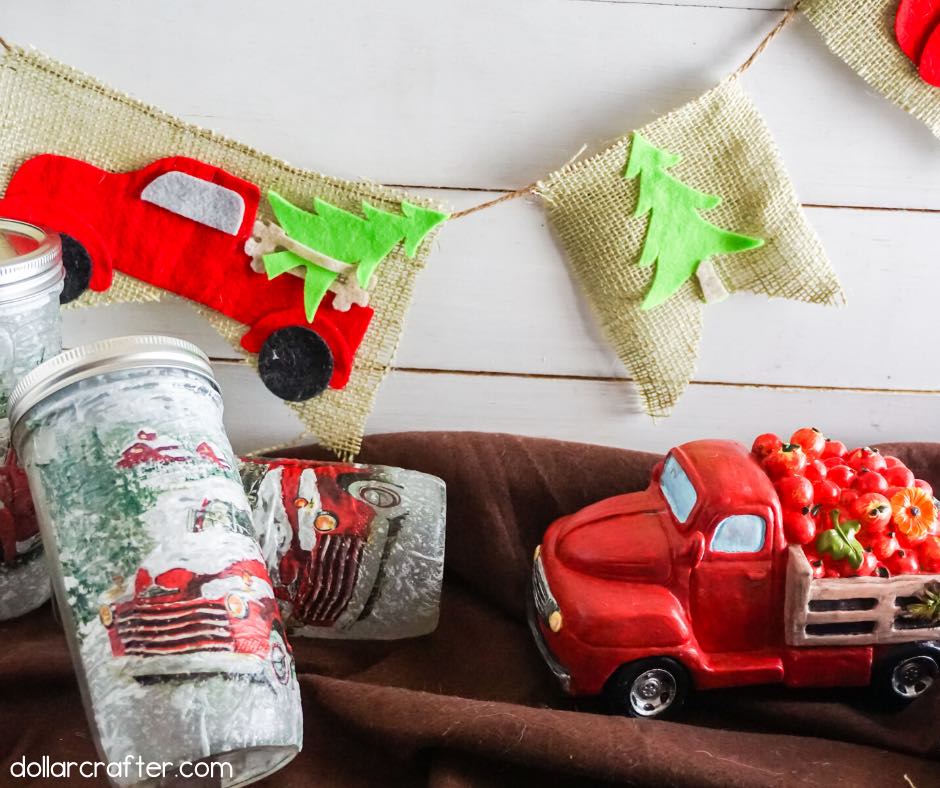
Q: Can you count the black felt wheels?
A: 2